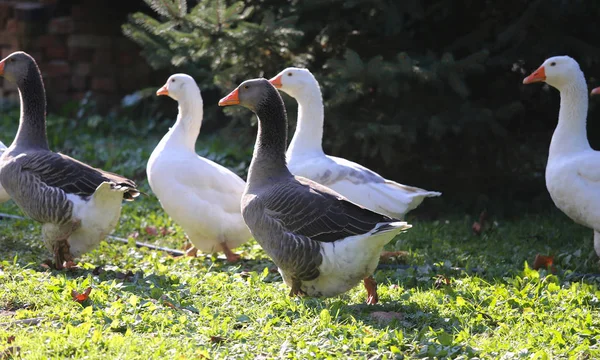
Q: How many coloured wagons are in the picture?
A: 0